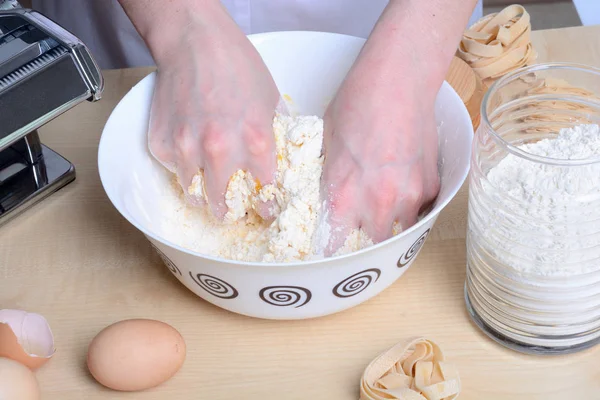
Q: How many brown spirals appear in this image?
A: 5